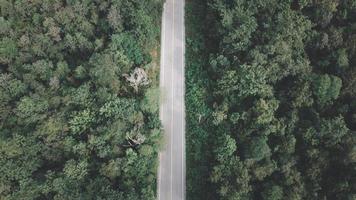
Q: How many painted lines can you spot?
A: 3